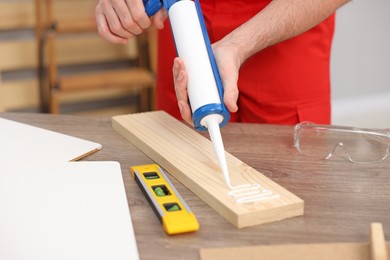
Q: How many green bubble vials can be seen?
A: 3